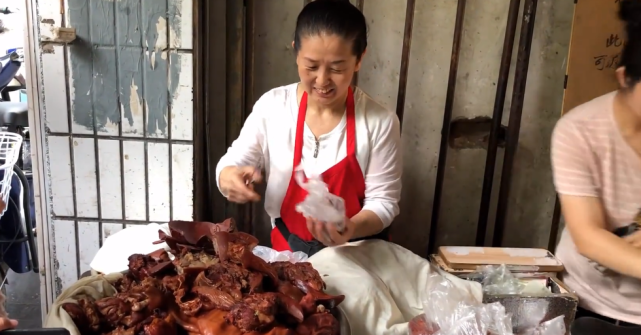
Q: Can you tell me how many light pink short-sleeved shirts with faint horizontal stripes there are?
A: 1